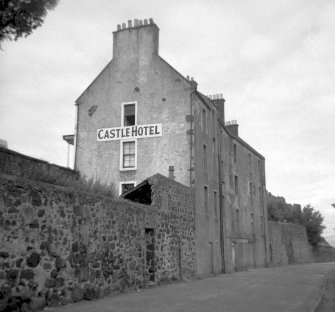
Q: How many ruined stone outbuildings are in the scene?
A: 1